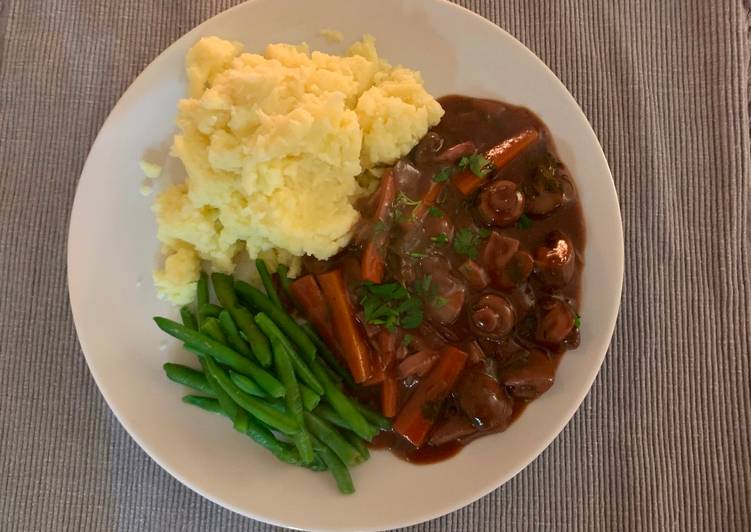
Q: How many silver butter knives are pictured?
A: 0